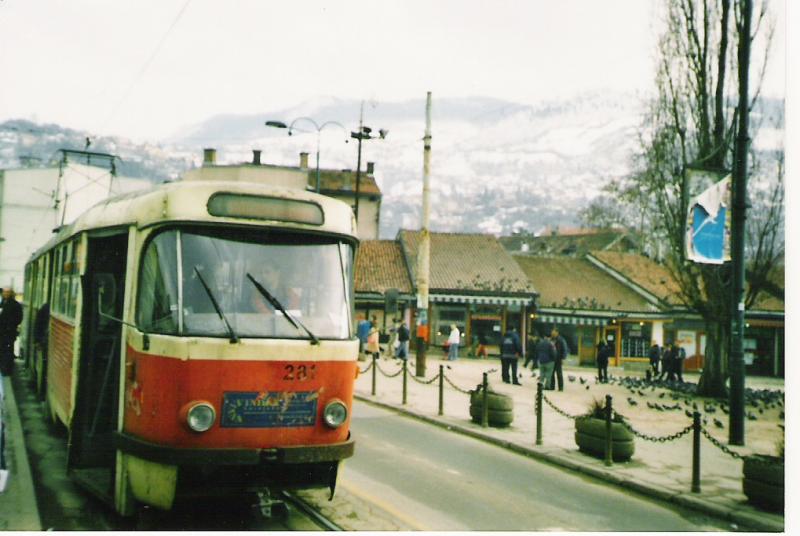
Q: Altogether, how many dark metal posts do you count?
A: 7